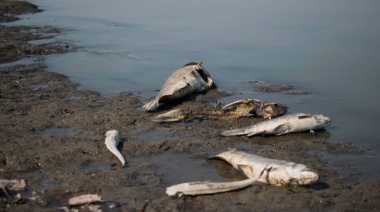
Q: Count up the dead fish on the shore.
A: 6